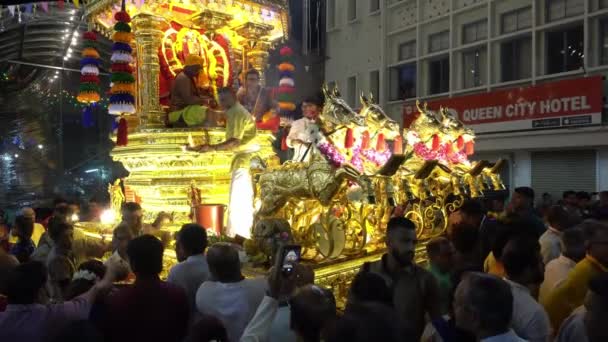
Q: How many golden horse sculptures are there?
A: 4